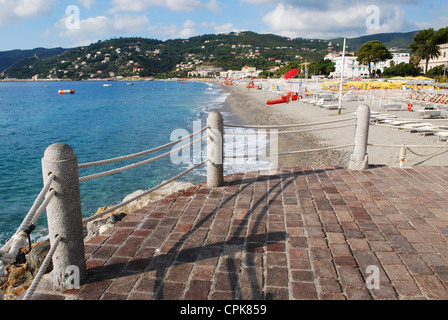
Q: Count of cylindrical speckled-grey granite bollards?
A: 3